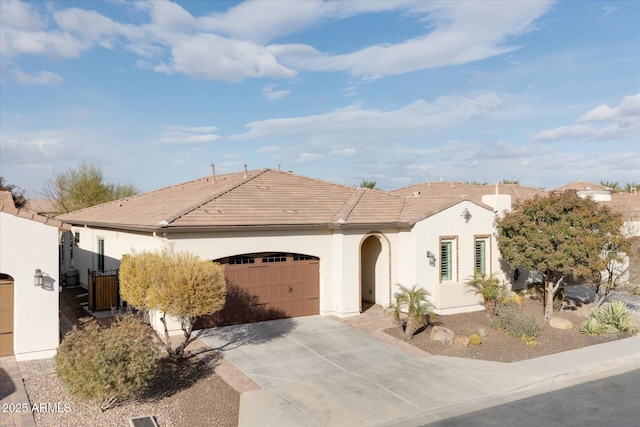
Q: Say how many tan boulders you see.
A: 3